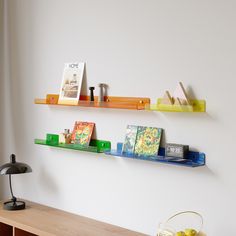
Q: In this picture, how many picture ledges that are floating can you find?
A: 4